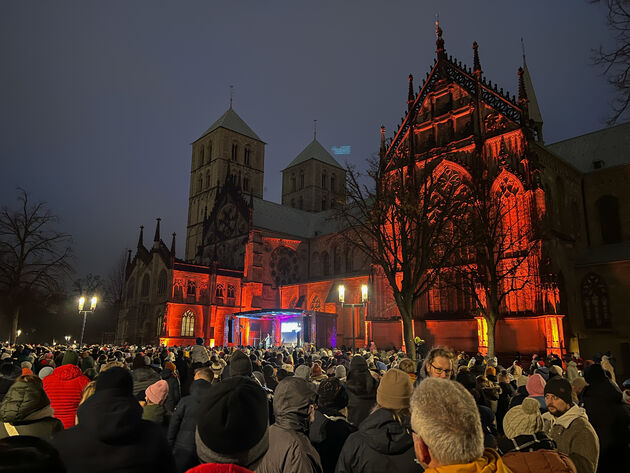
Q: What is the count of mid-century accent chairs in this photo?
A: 0